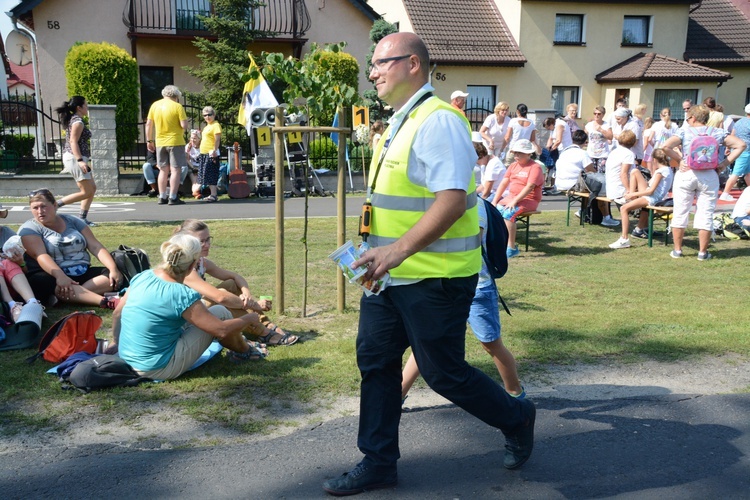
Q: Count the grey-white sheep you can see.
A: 0